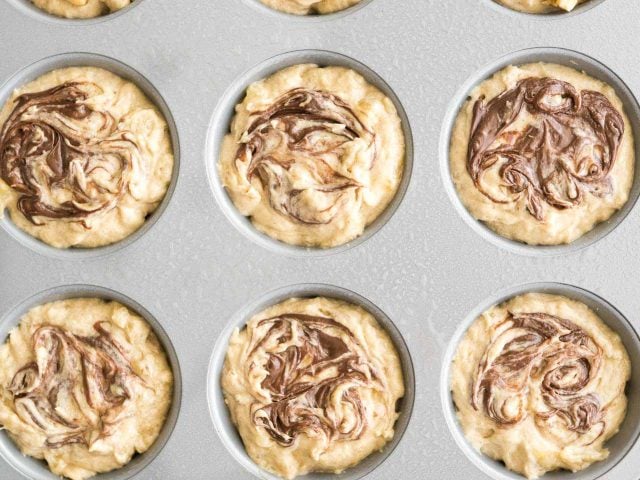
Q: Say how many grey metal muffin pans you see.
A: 1